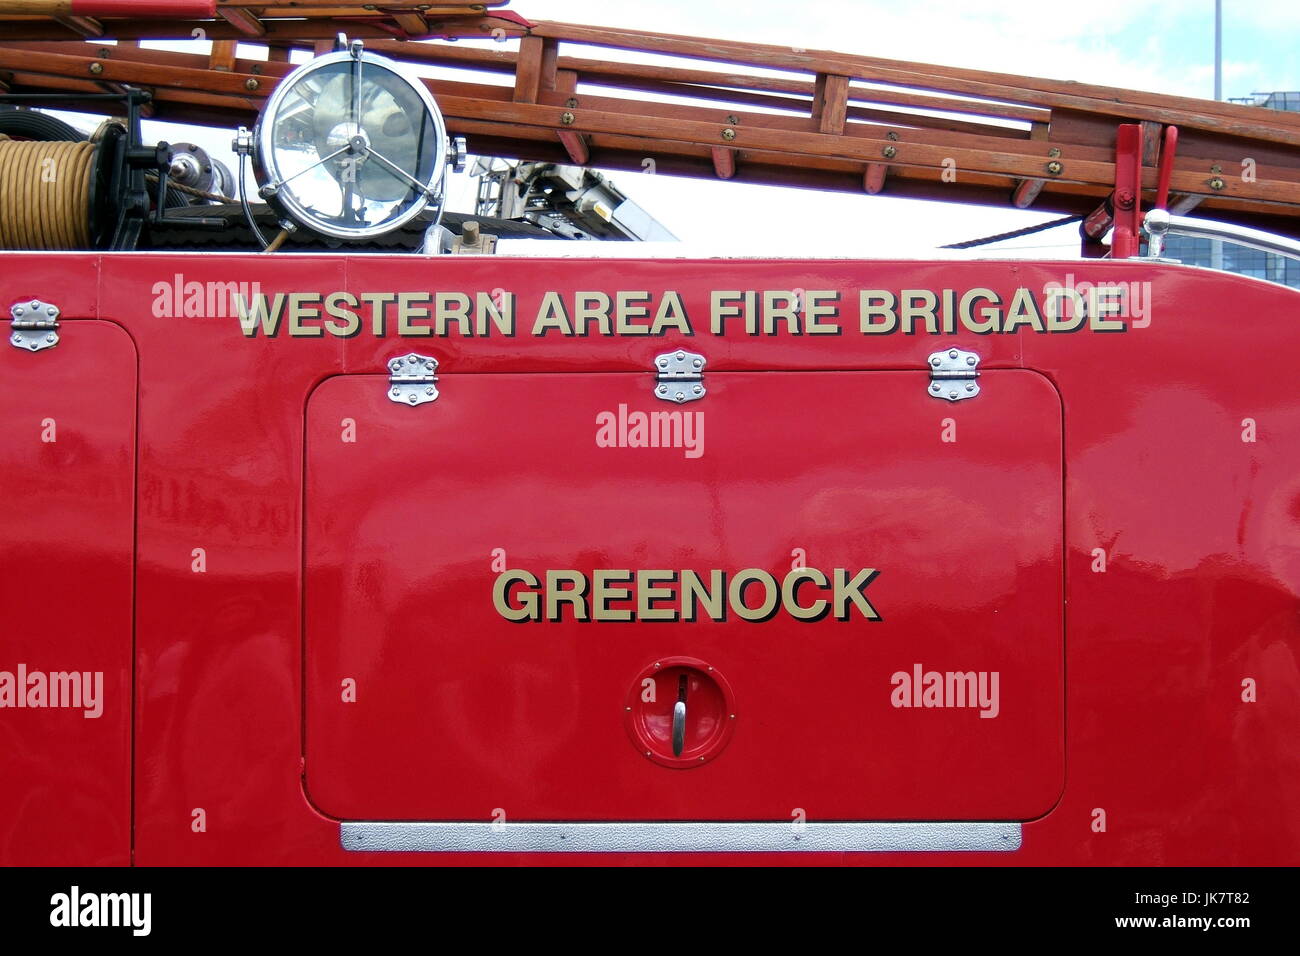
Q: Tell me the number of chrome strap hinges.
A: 4